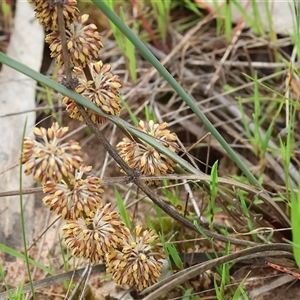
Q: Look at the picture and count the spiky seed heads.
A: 8